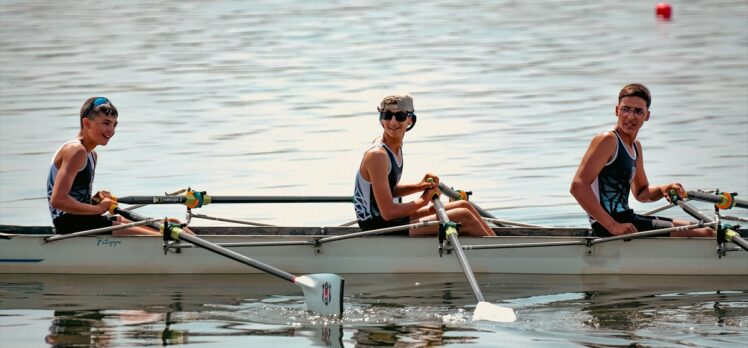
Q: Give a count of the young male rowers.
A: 3